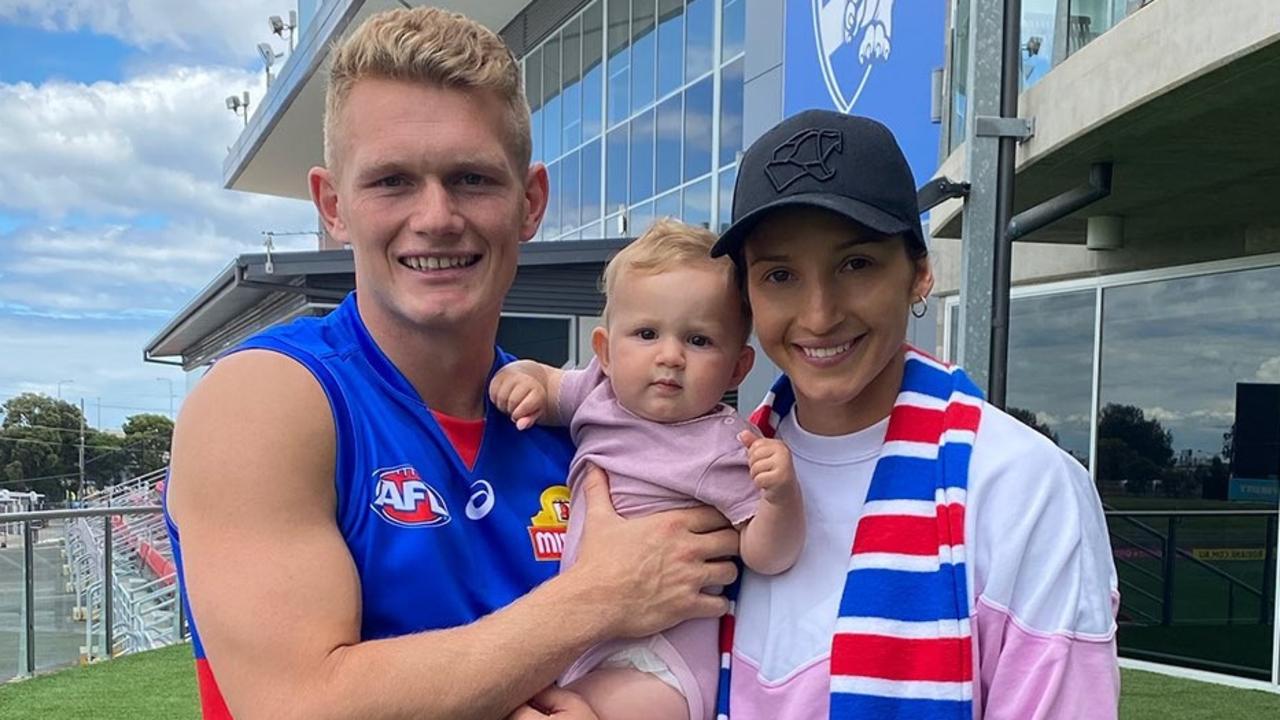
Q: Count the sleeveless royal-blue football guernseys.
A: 1